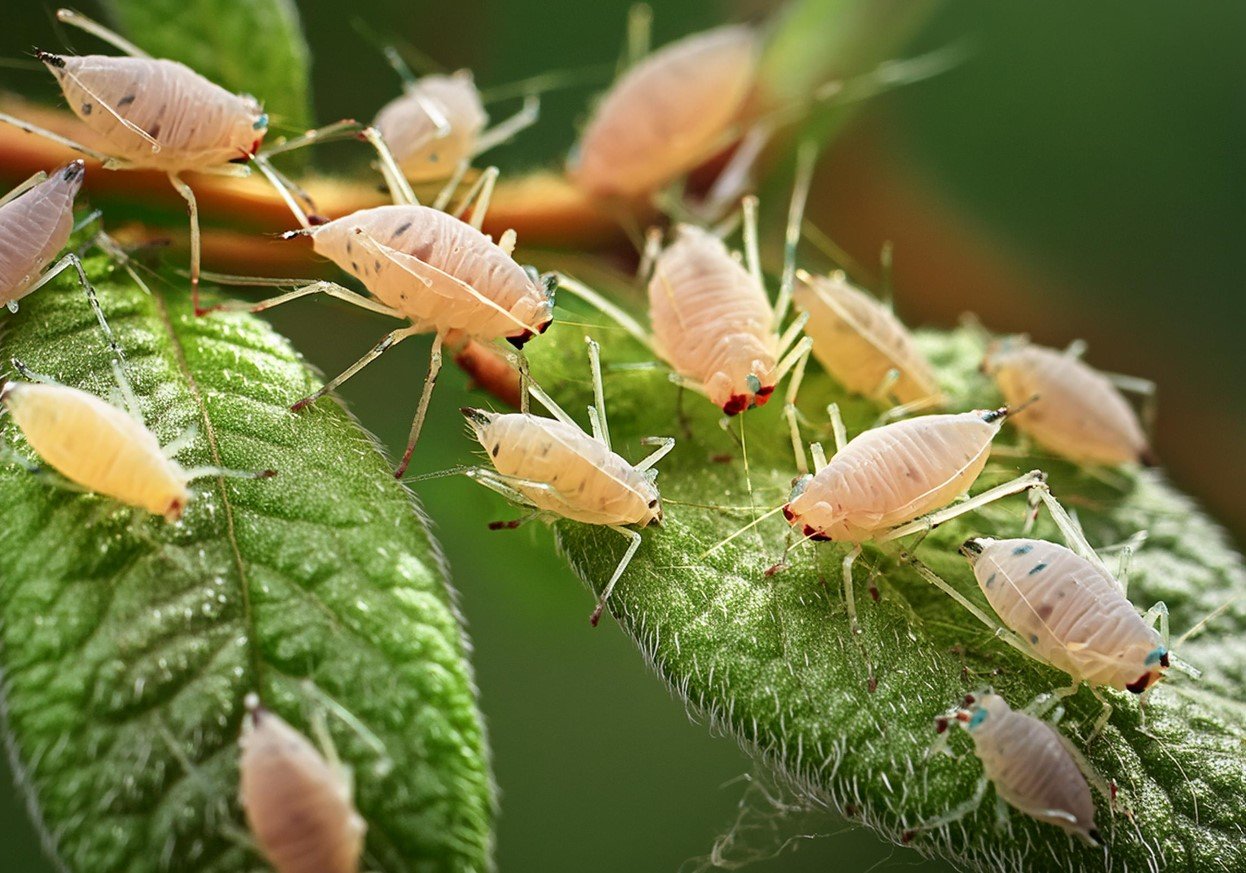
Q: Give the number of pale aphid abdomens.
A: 14